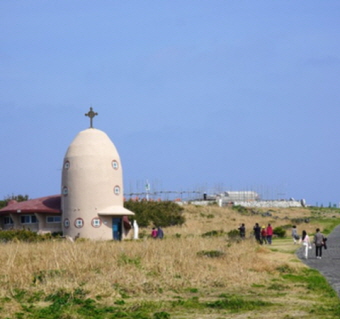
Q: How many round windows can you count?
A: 7